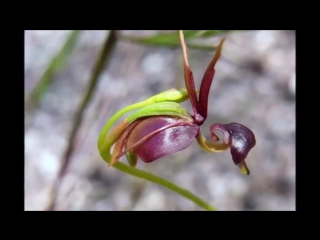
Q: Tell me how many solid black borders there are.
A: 4